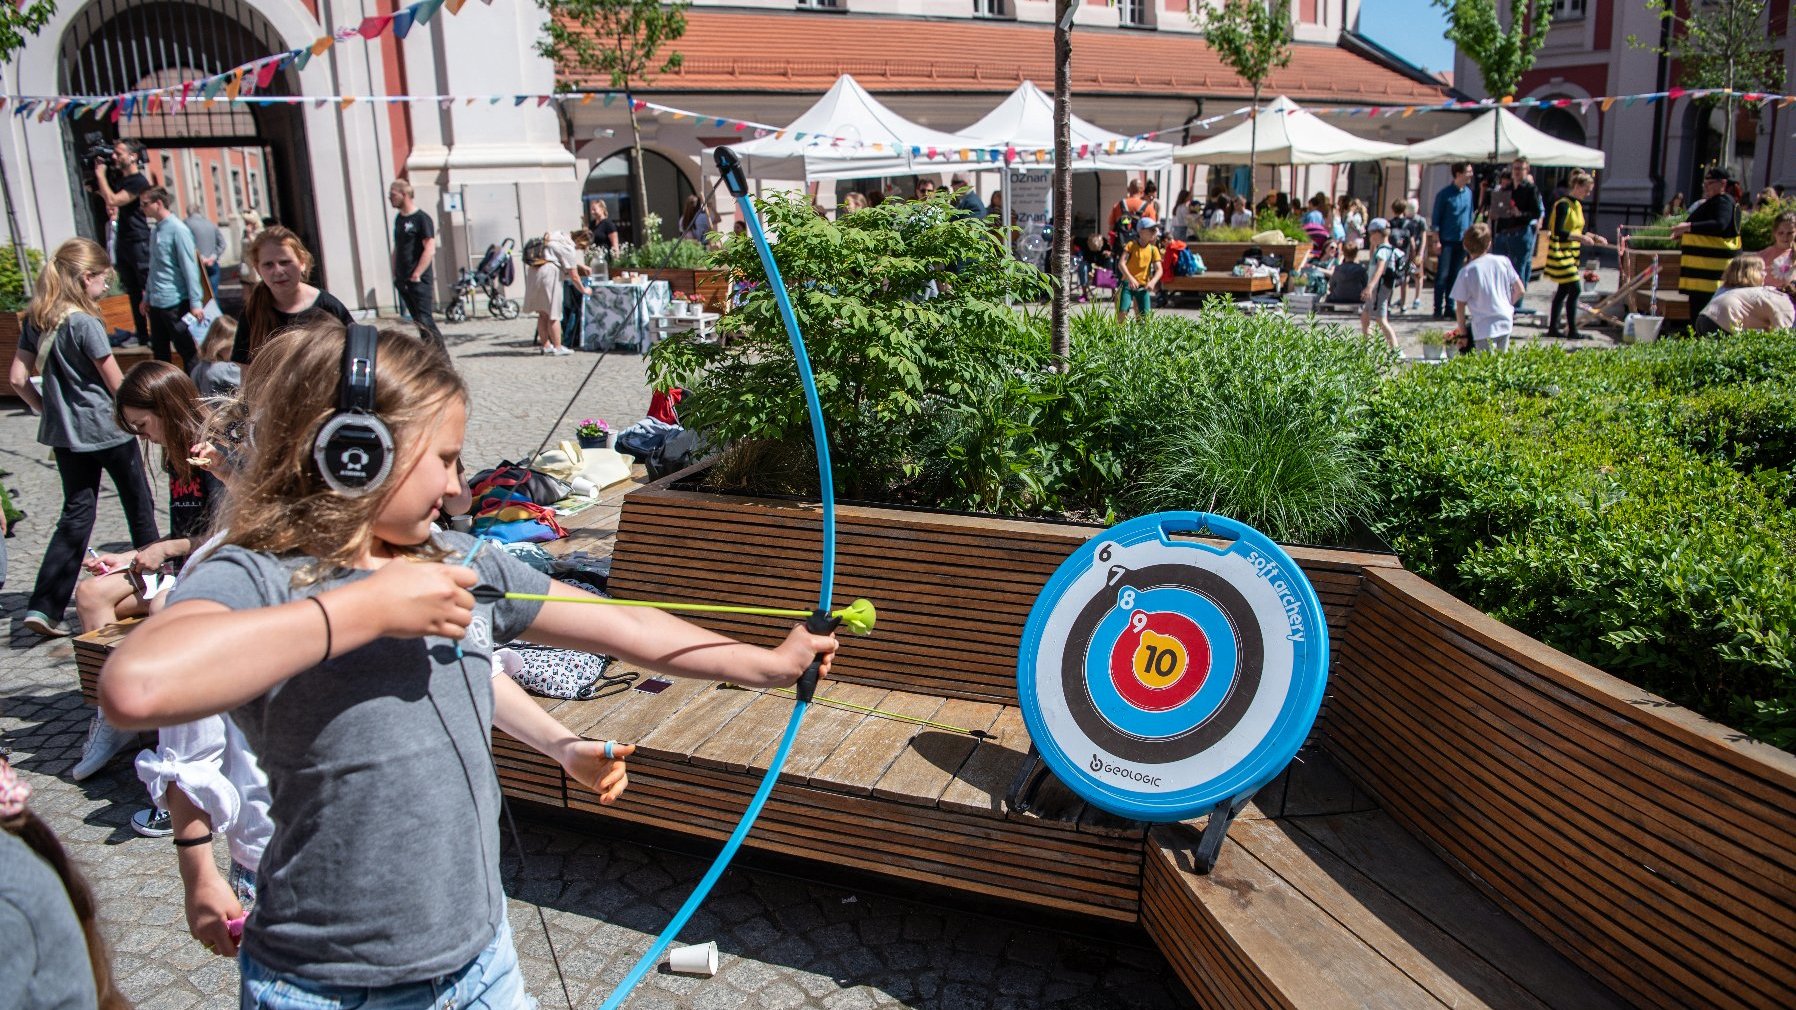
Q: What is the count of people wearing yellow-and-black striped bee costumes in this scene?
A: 2